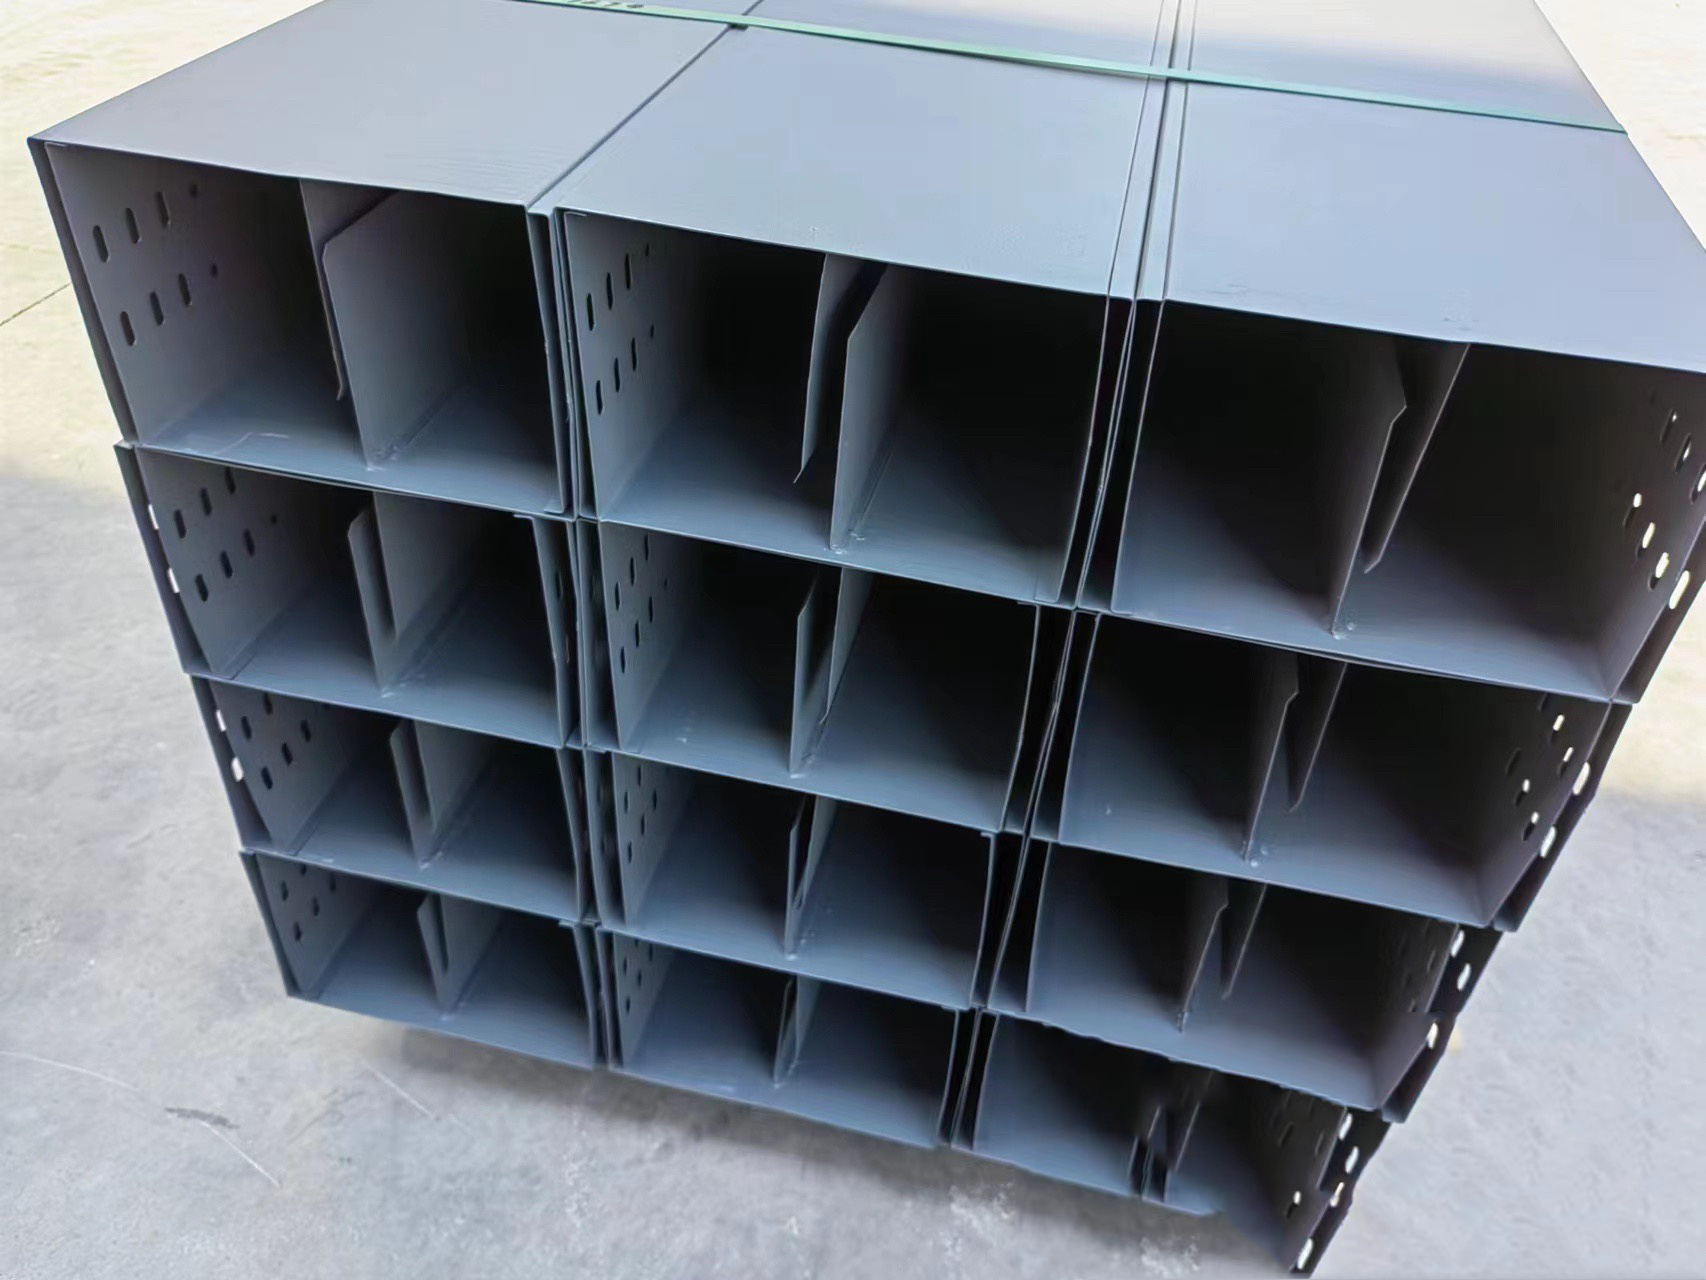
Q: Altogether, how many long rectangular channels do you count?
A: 12